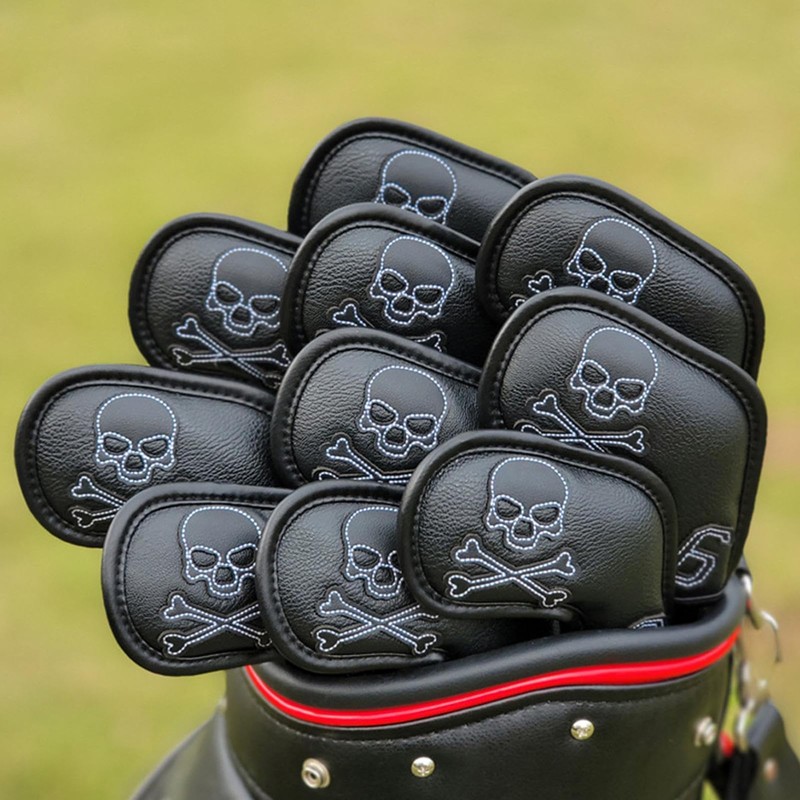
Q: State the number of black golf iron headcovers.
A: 10